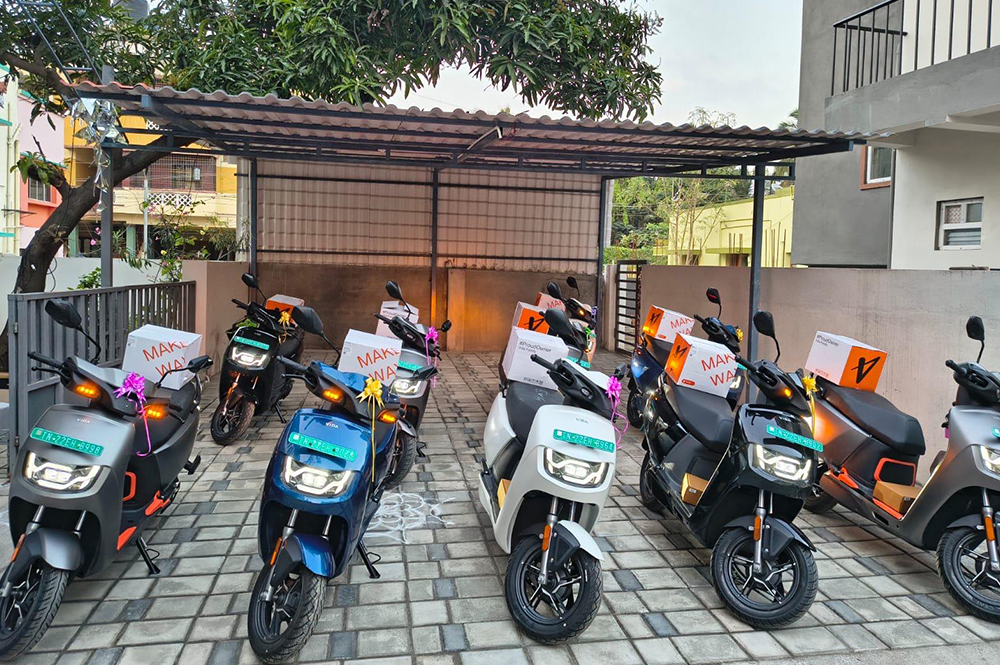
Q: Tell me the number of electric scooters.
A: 10